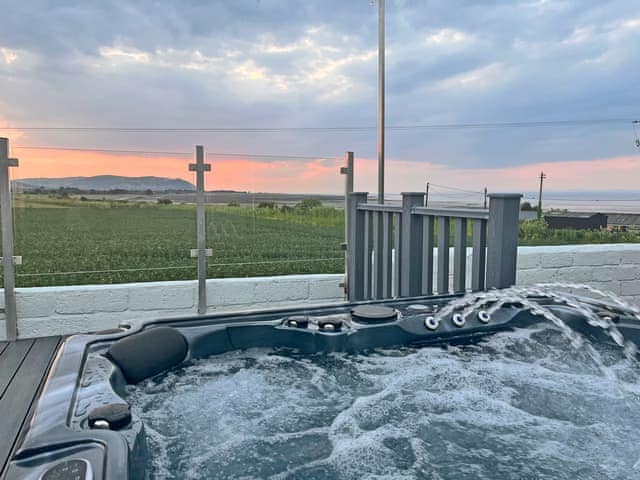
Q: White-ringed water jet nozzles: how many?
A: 3